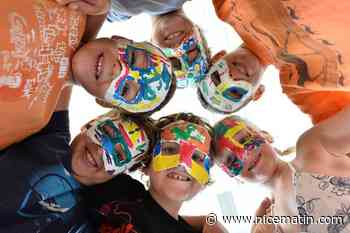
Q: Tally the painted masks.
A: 6